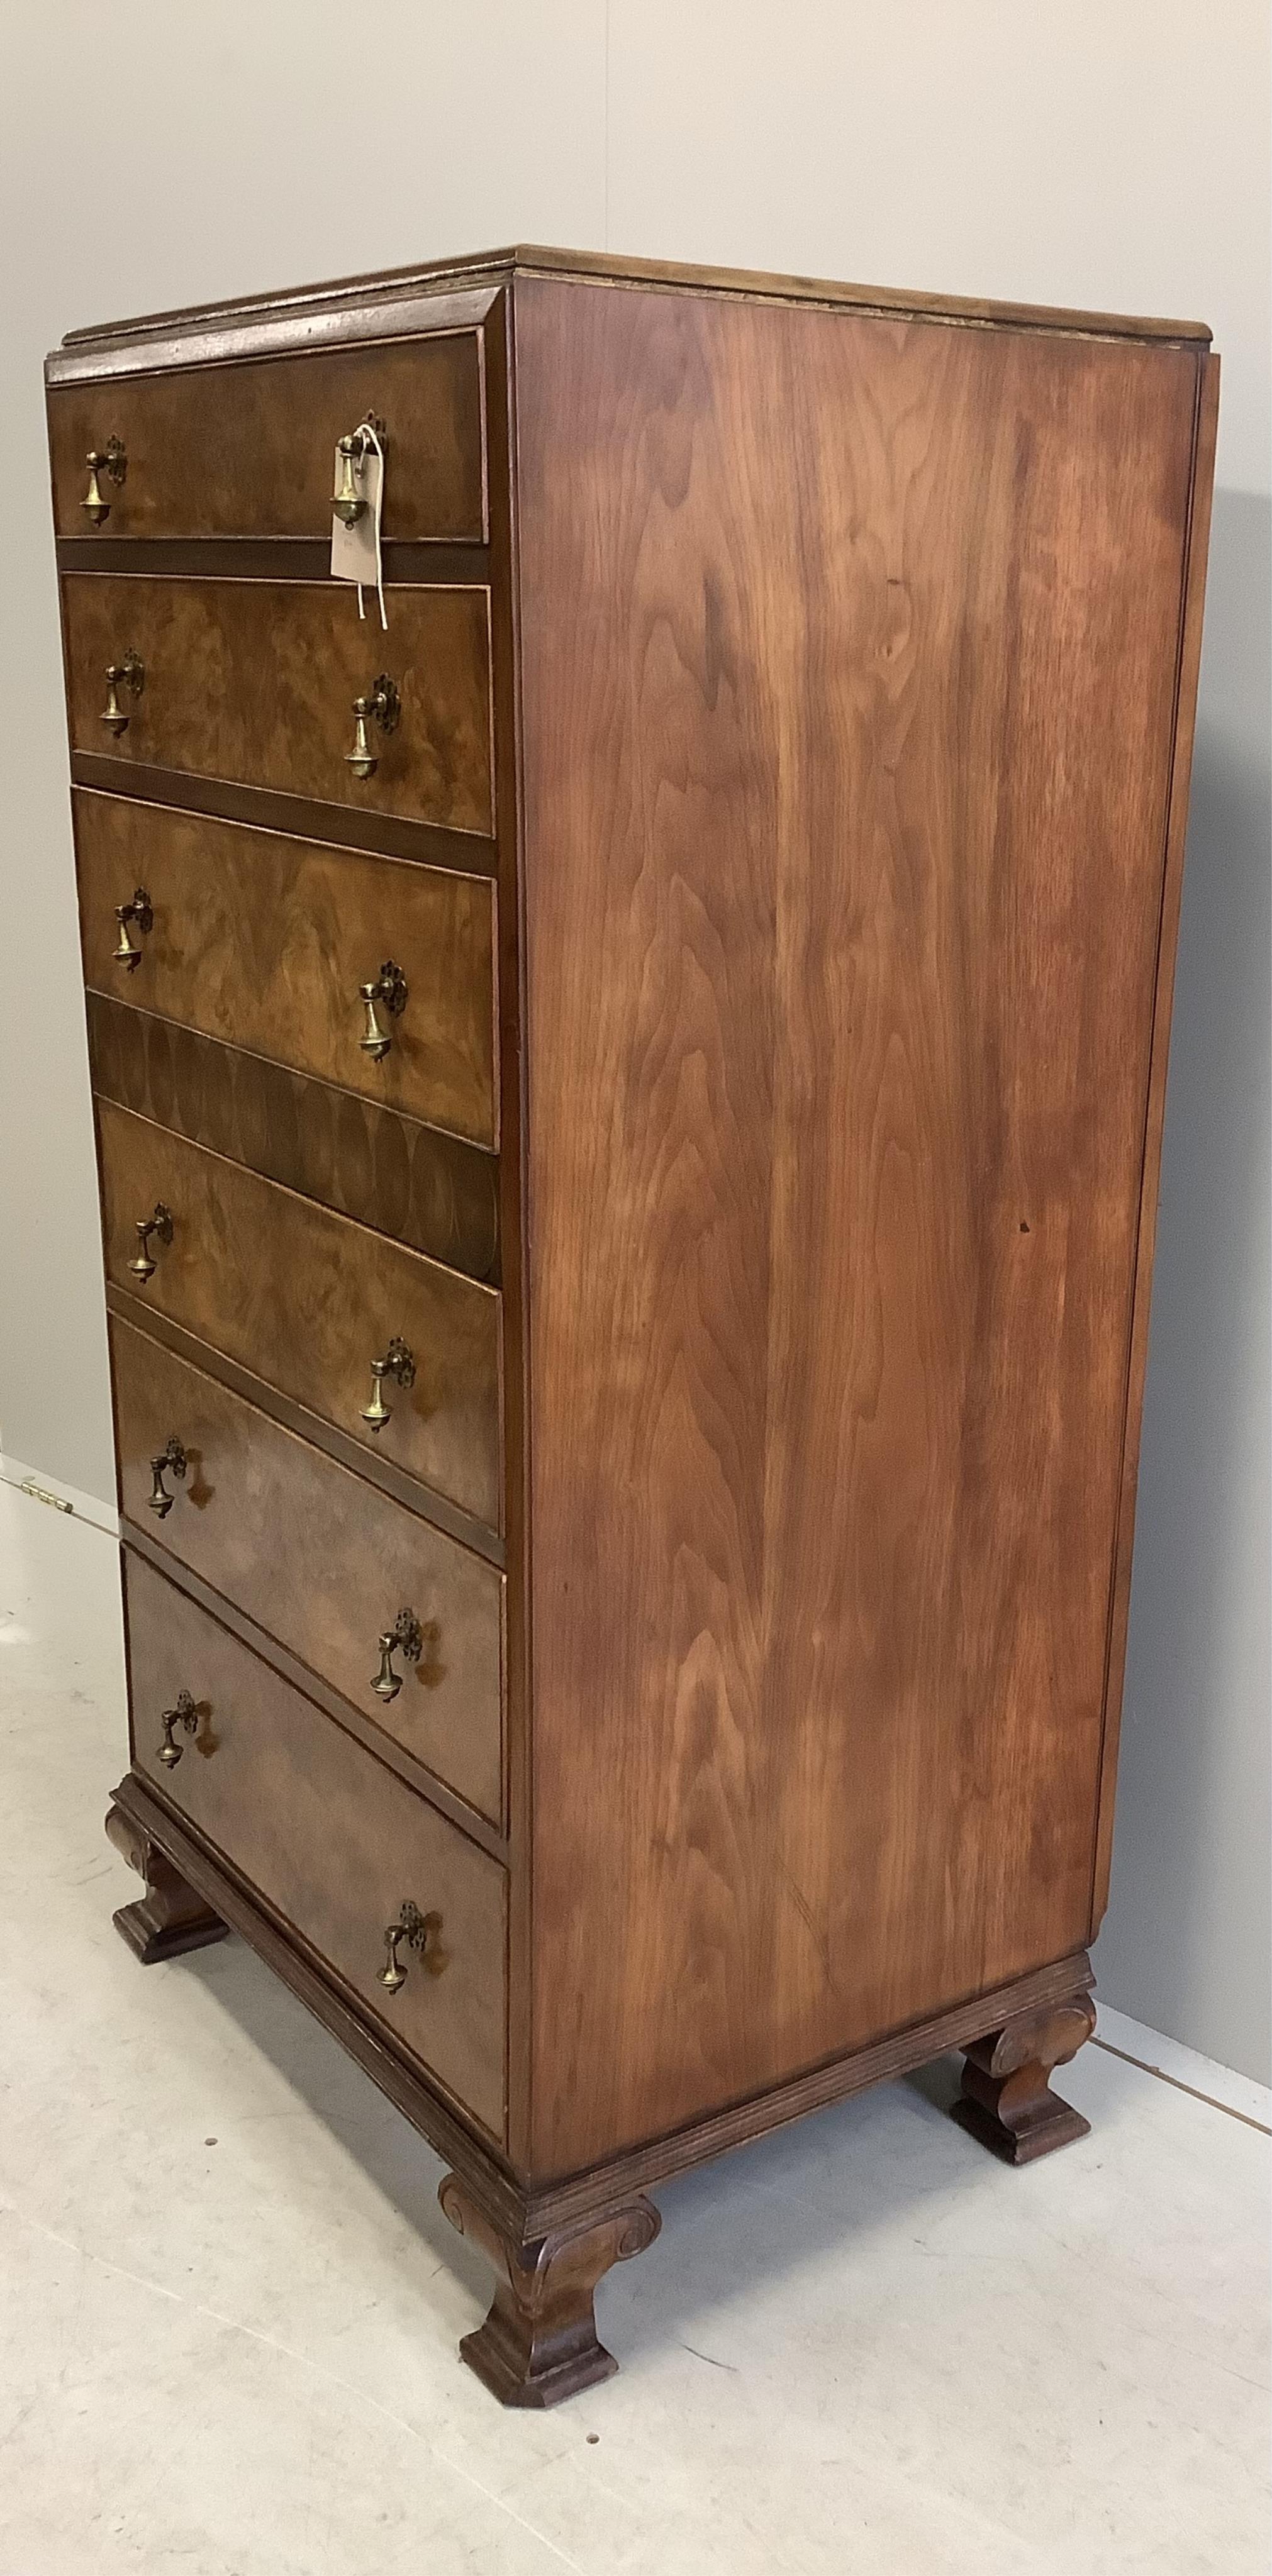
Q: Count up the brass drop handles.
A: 12